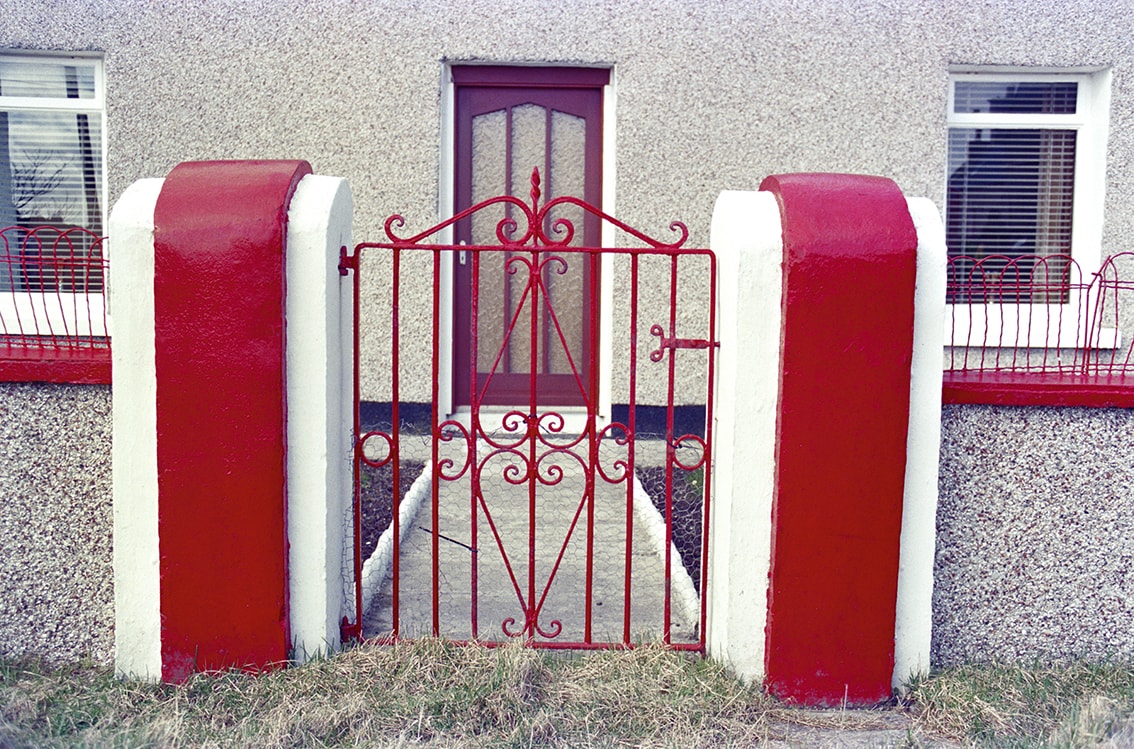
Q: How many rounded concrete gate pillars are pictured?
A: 2